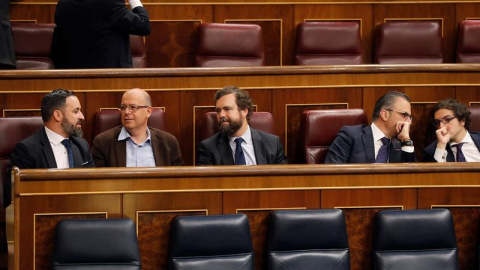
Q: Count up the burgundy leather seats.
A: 11